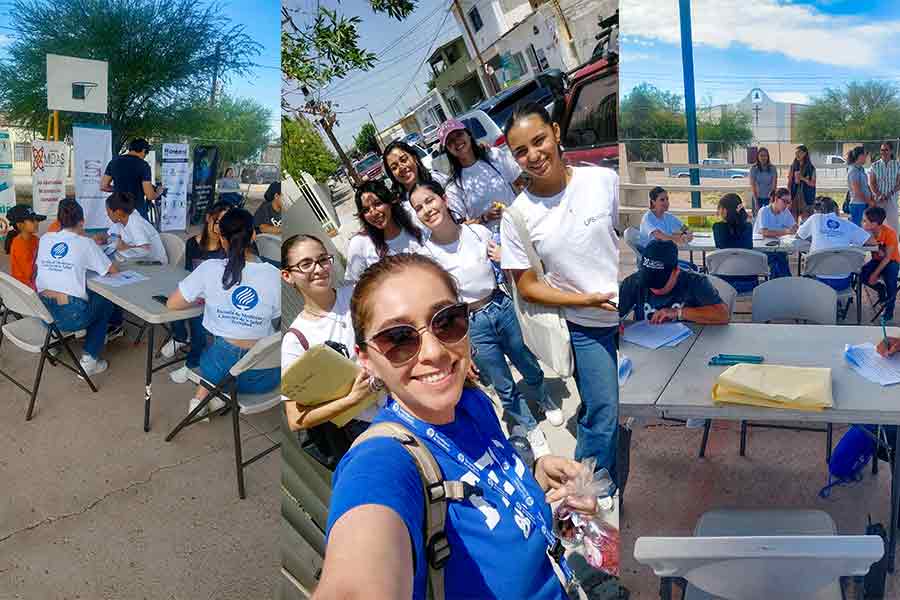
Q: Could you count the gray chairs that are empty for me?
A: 2